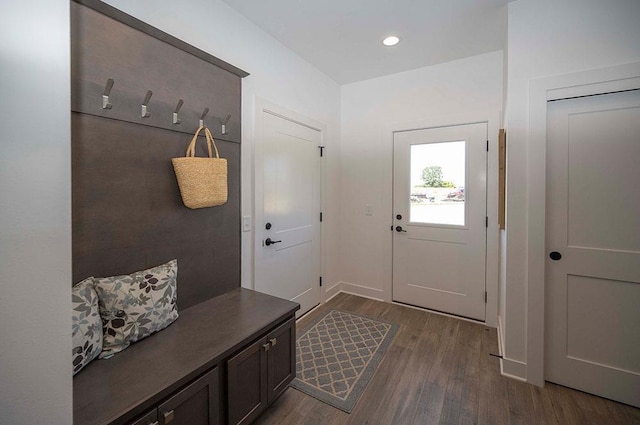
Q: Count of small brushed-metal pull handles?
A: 4